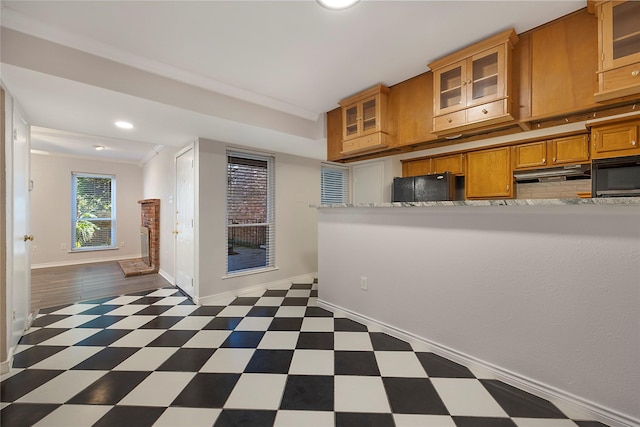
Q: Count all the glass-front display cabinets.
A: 3